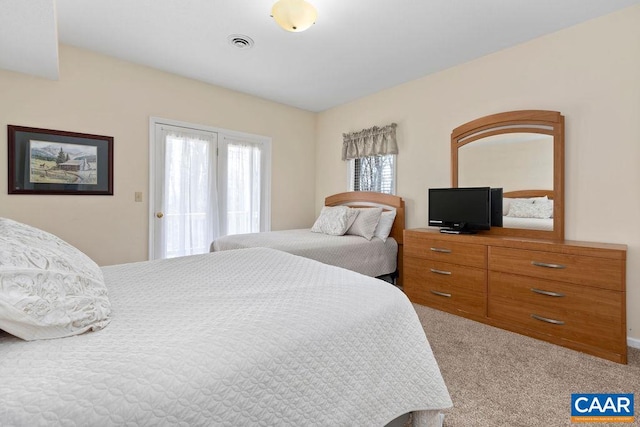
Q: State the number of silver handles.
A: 6